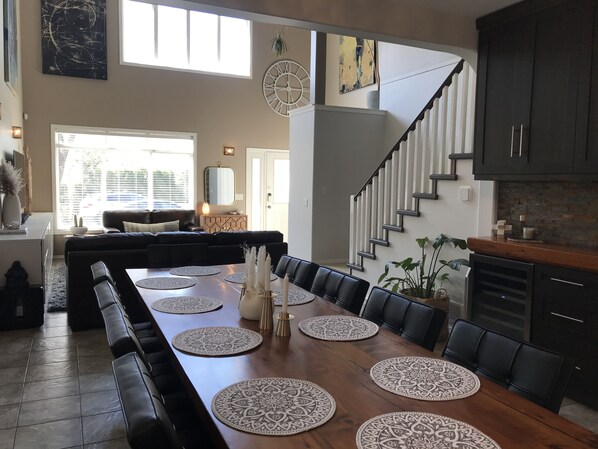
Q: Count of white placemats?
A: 10